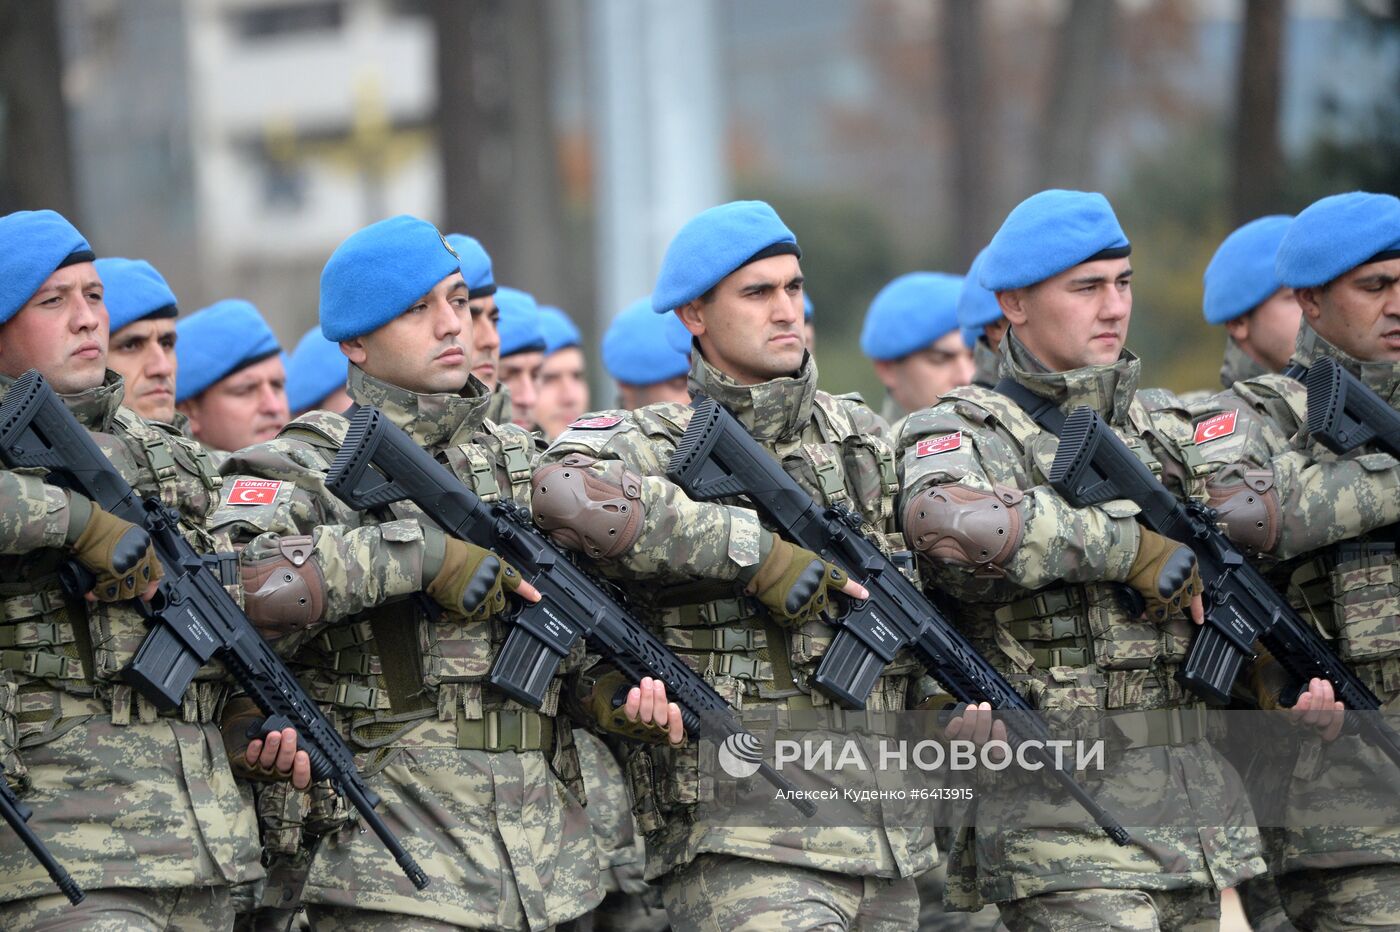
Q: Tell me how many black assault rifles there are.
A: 6